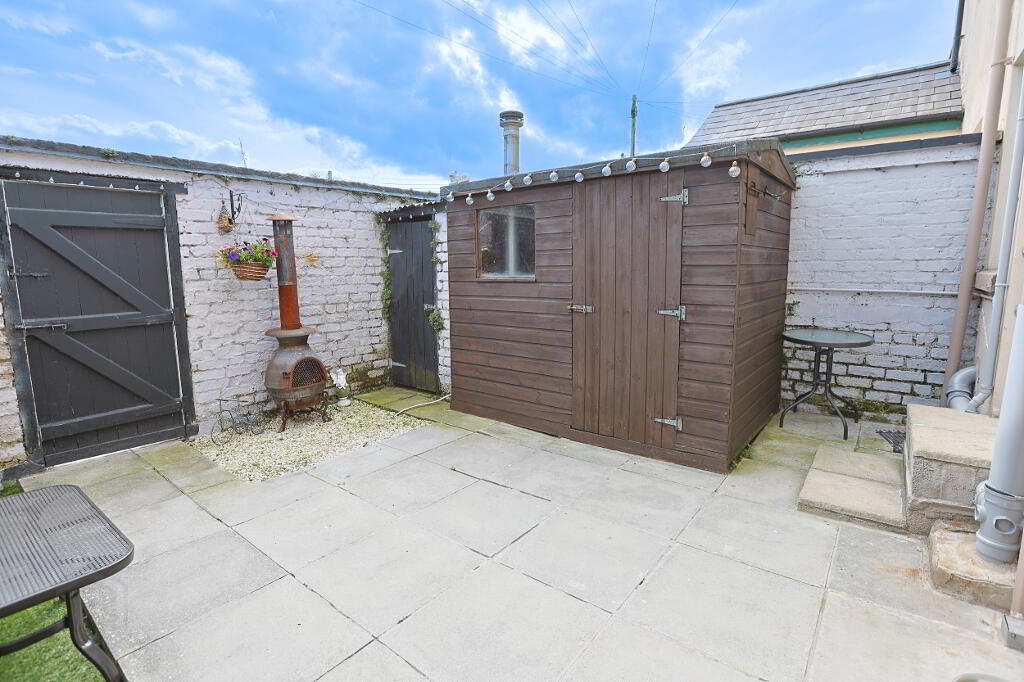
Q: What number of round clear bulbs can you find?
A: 12